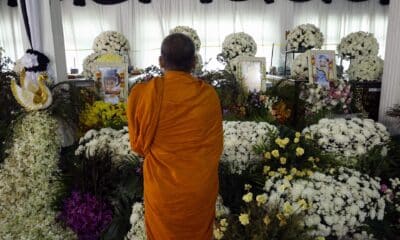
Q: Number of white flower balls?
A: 10